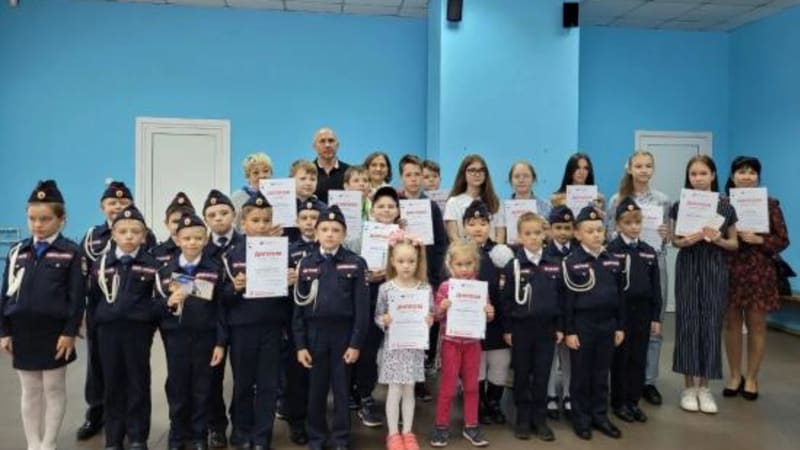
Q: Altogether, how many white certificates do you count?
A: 13